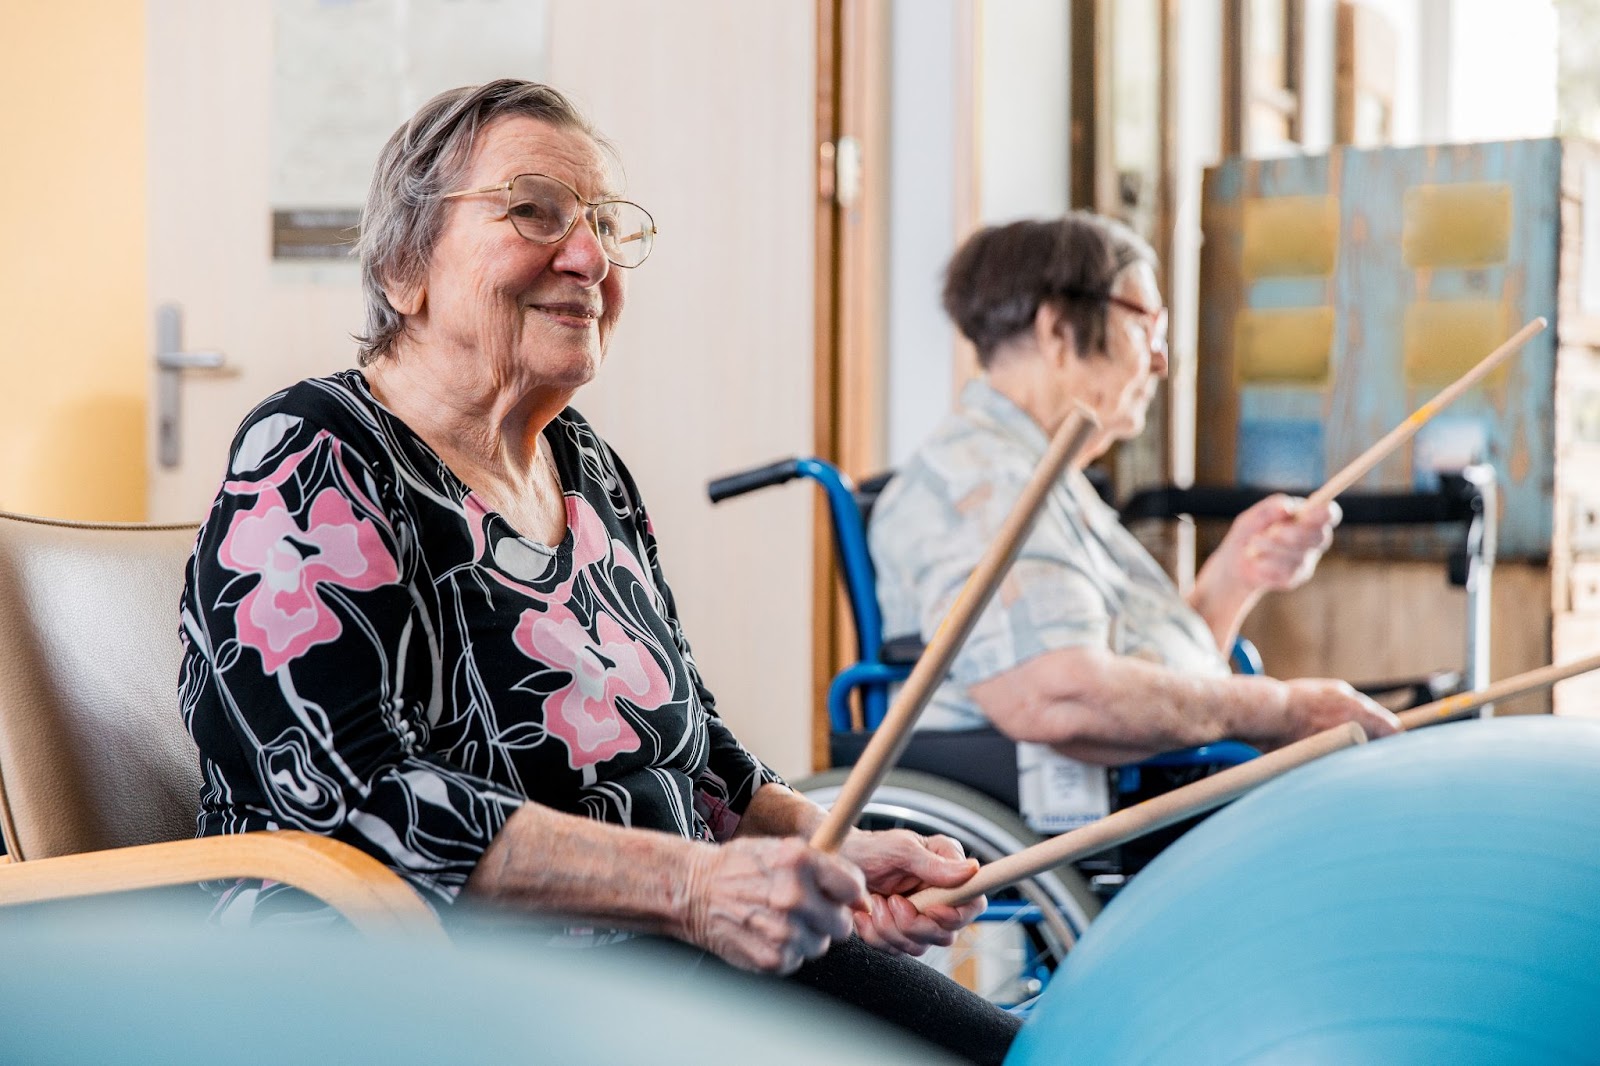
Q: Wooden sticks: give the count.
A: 4